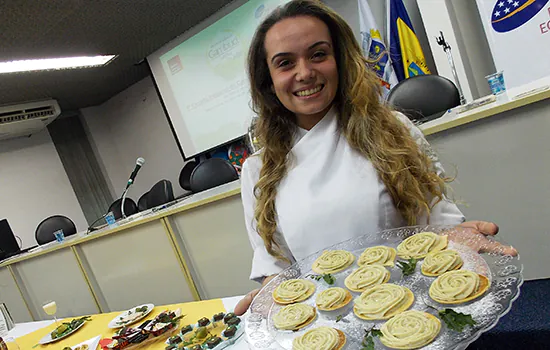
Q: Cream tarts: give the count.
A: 12